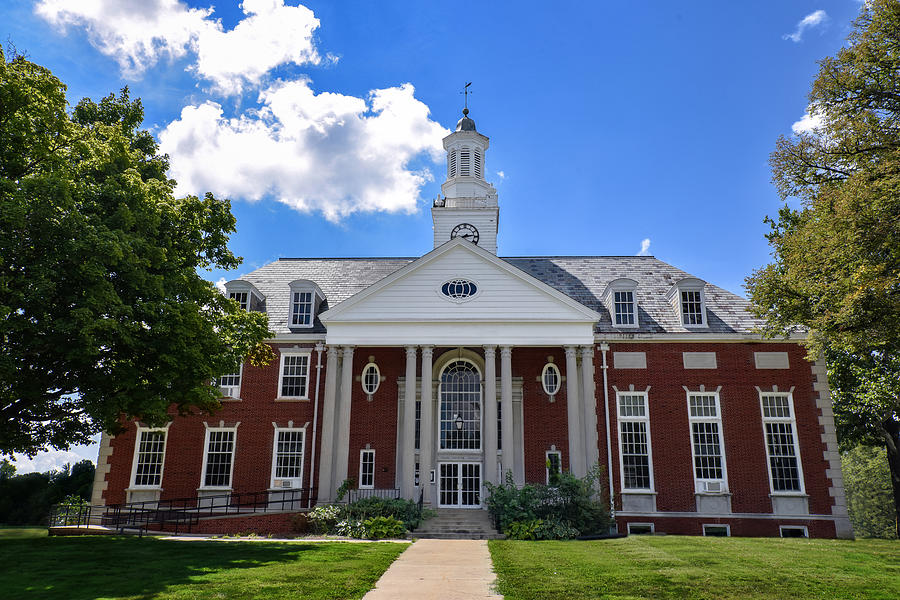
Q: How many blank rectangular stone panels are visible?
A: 3